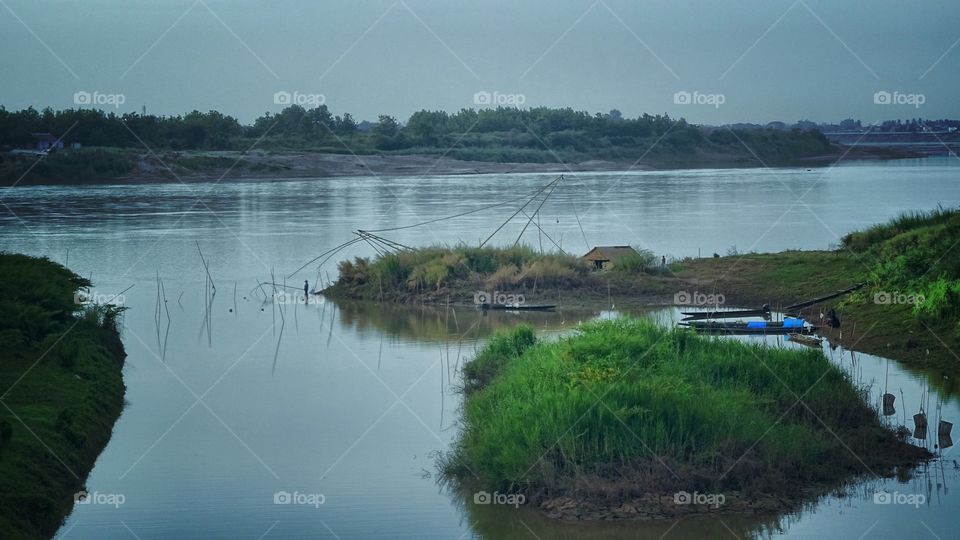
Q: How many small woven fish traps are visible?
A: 3